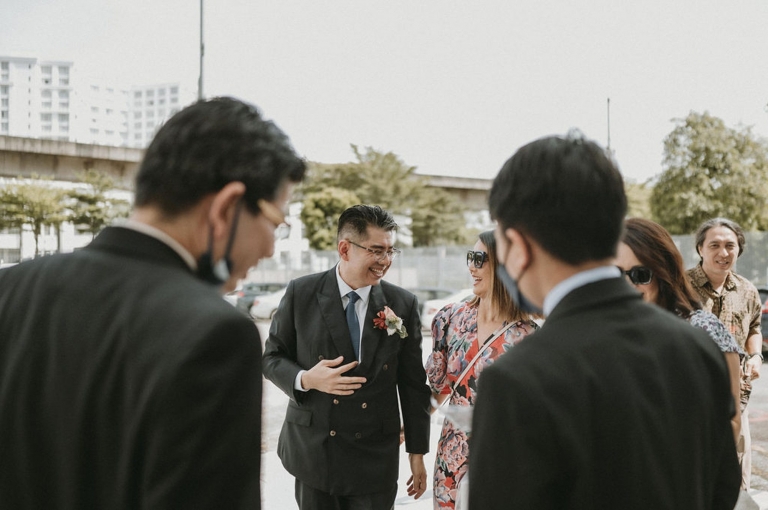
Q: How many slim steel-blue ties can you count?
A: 1